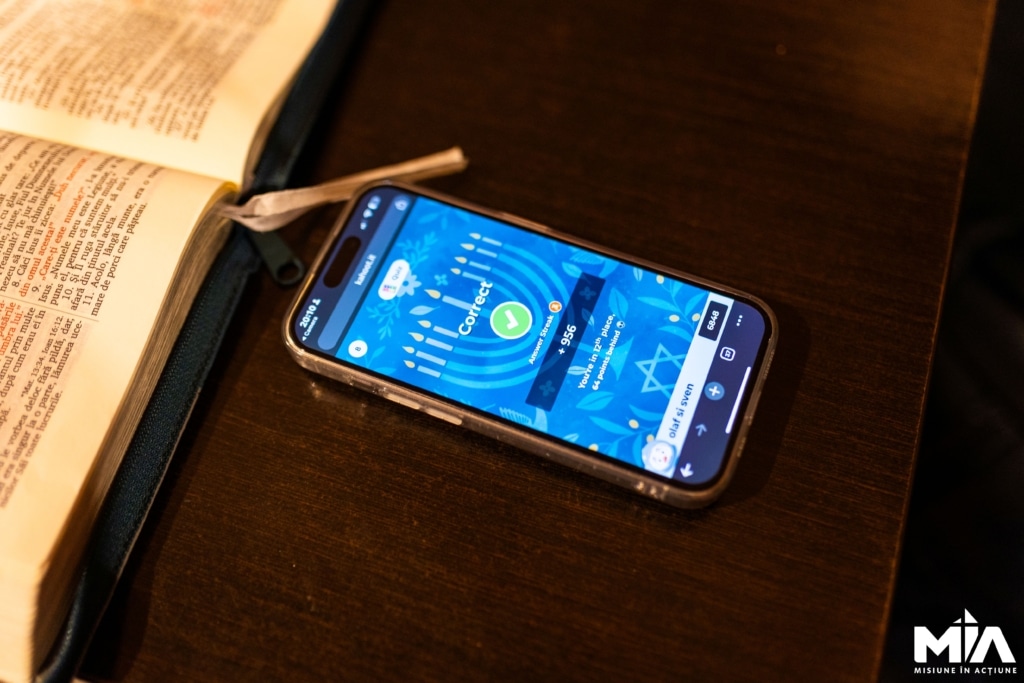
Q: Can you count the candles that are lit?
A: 9